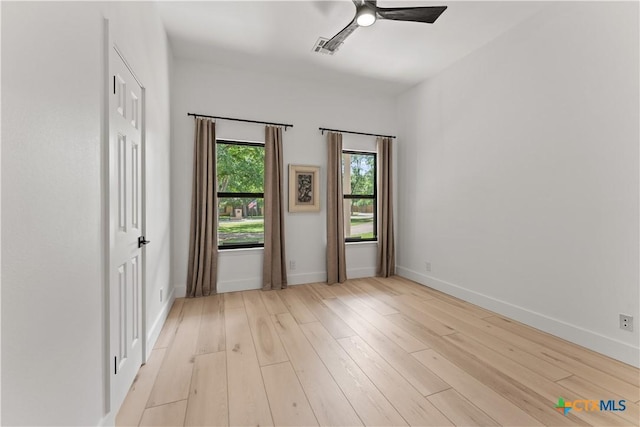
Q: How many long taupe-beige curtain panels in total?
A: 4